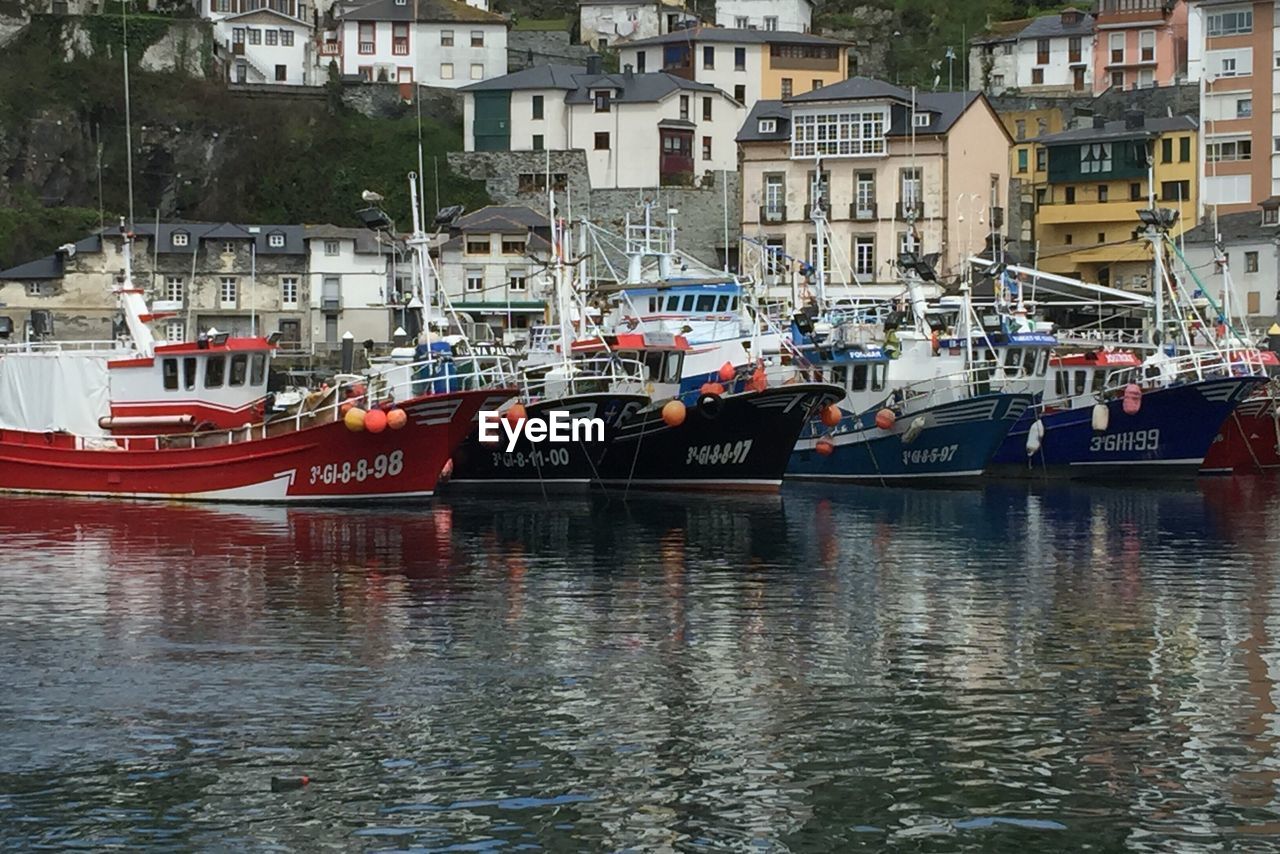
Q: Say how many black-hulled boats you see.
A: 2